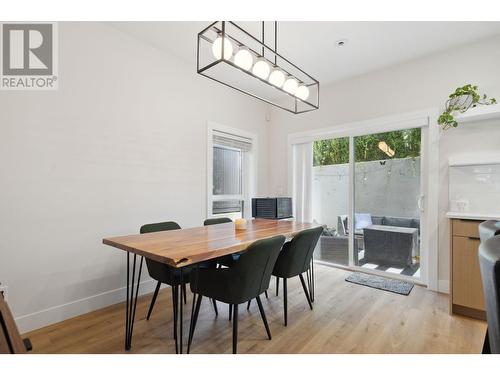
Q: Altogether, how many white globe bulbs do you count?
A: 6